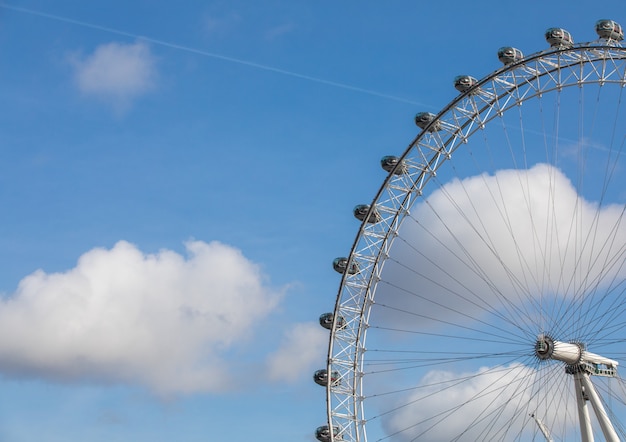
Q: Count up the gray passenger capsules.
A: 11